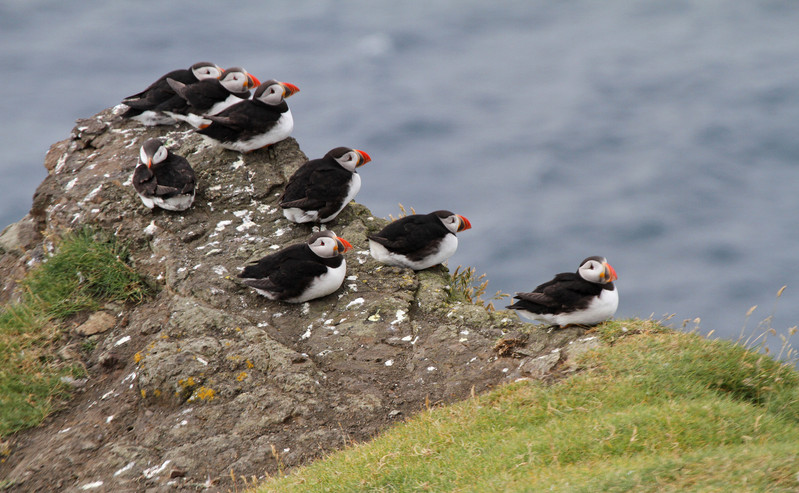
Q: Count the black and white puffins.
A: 8